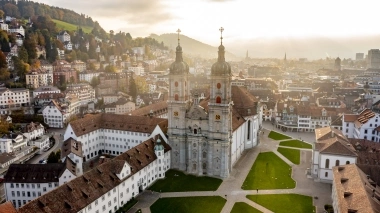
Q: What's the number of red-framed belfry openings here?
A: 4